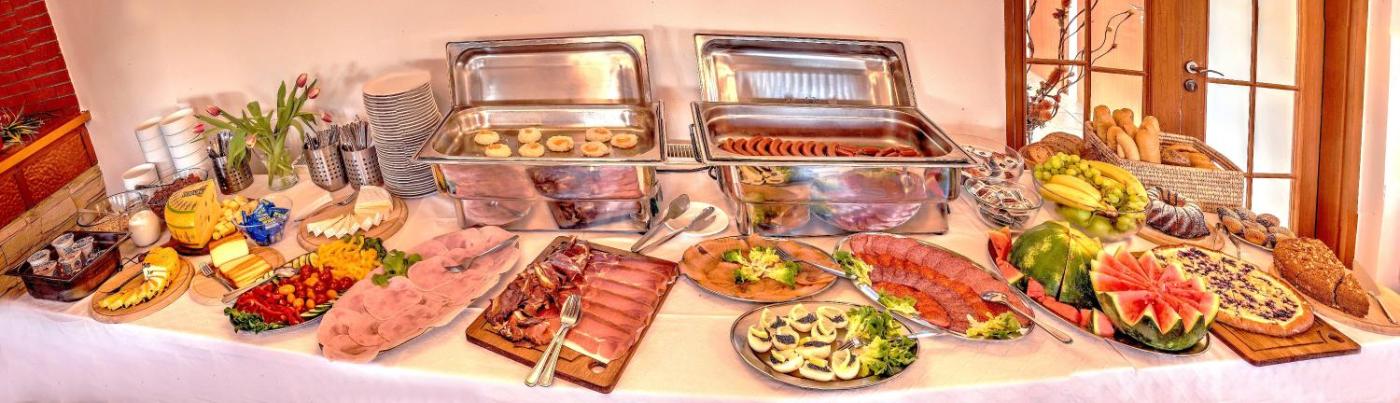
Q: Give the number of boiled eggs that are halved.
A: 10